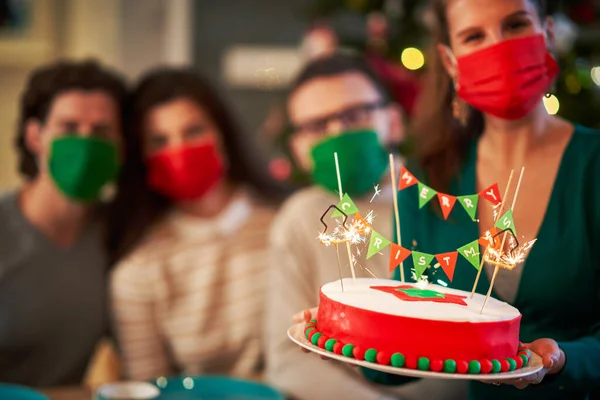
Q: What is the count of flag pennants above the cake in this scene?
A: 14